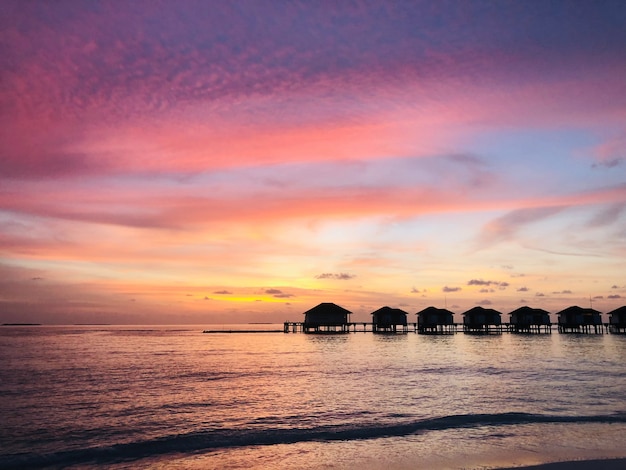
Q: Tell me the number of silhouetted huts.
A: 7